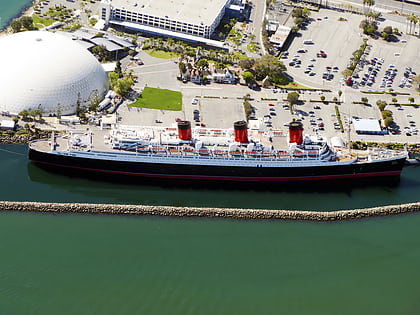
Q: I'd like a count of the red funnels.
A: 3